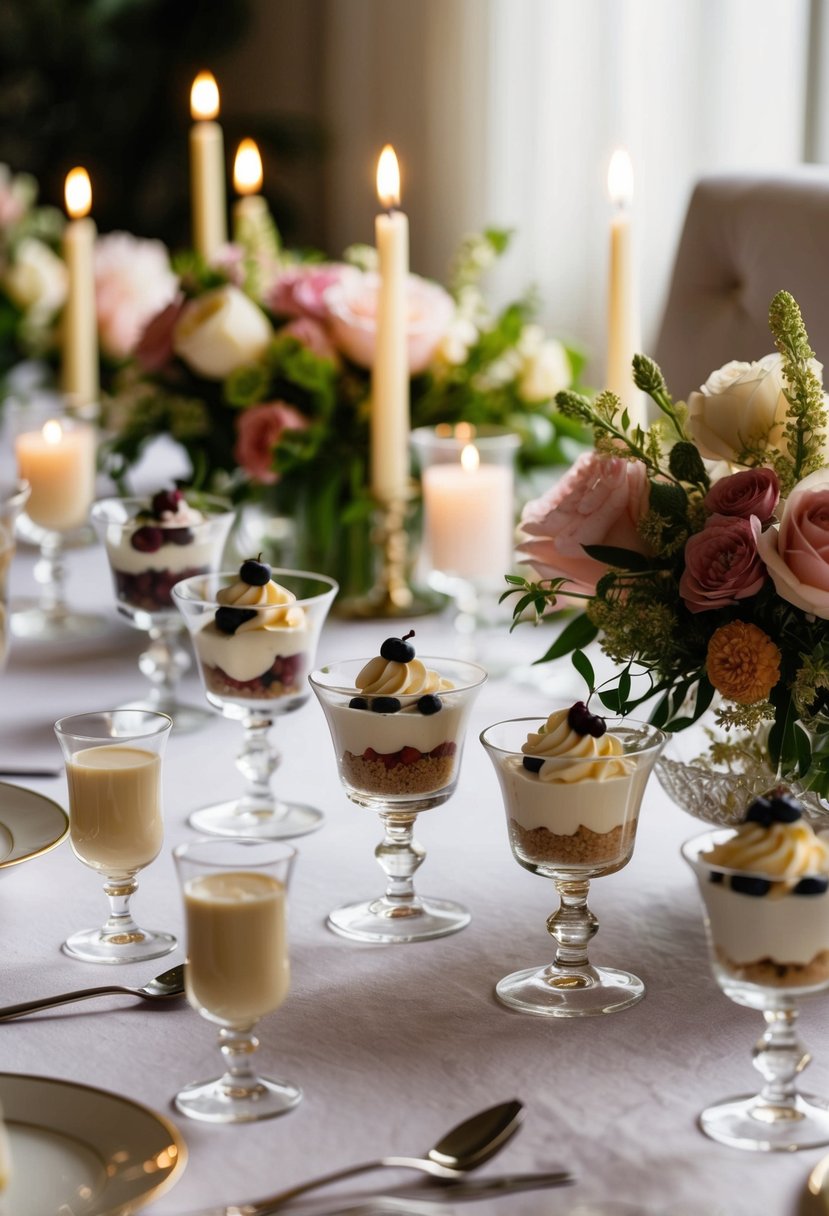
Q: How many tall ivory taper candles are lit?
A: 5